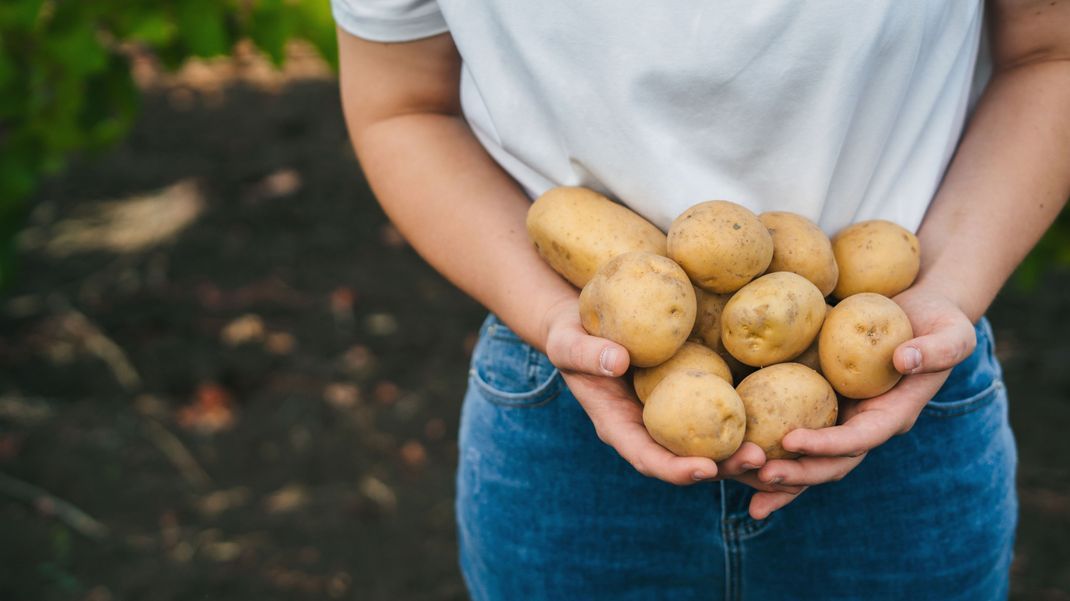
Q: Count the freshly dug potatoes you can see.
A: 12